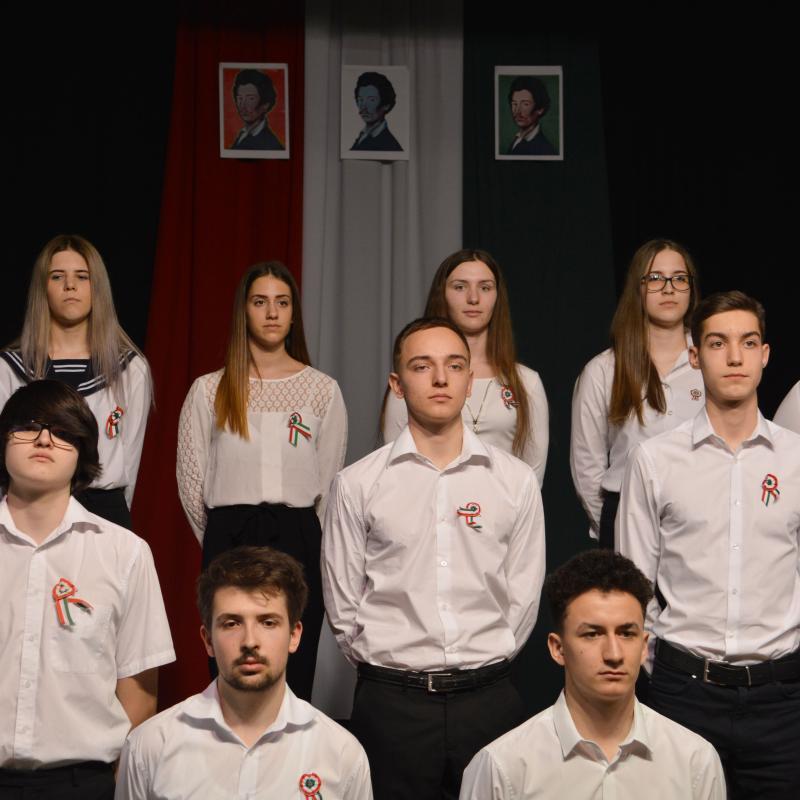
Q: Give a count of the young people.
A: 9